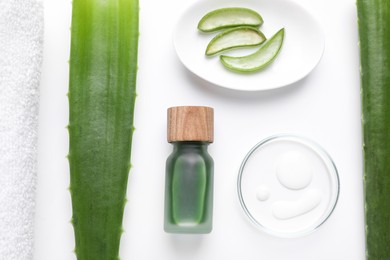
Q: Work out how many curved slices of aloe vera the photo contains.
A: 3